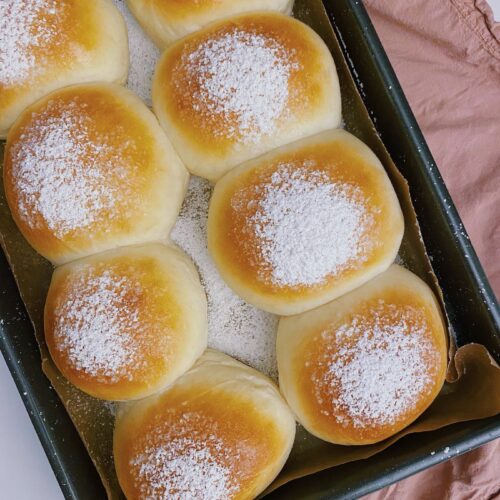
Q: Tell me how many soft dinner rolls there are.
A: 8